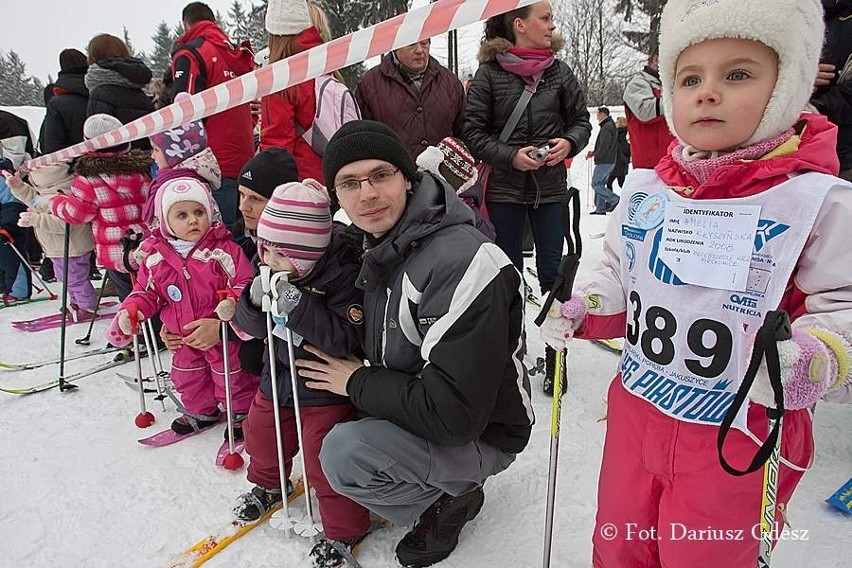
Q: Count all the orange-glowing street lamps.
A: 0